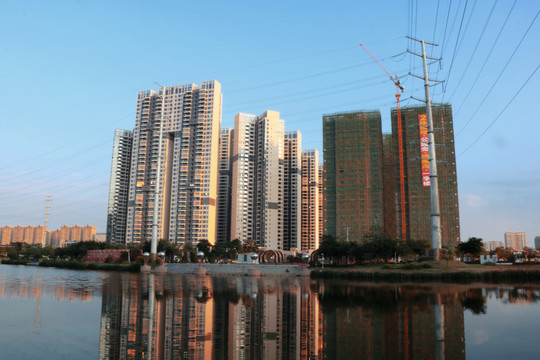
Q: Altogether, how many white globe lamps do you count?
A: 5